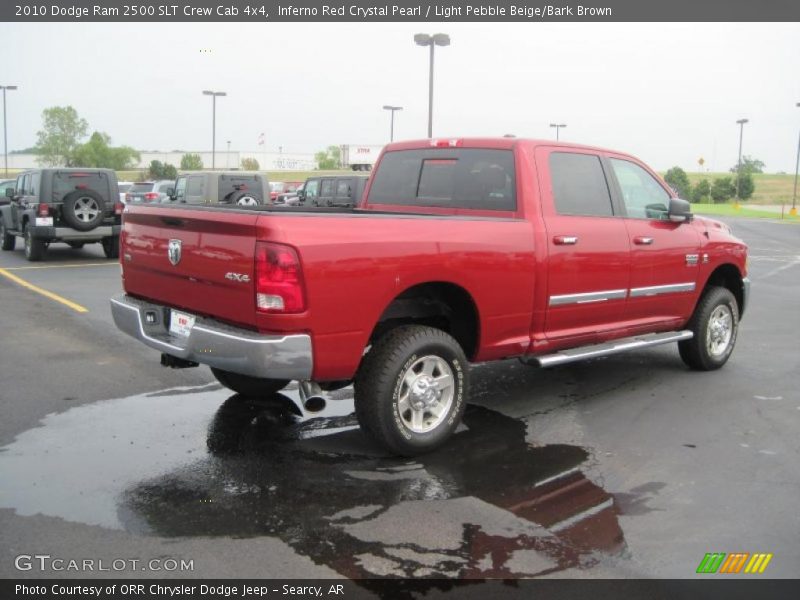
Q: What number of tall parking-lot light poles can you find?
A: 7